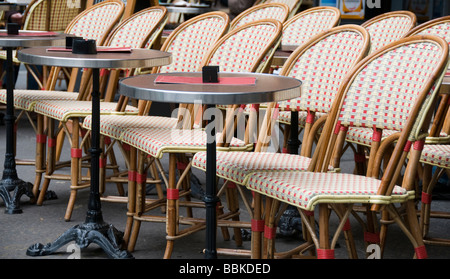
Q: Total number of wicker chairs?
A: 12